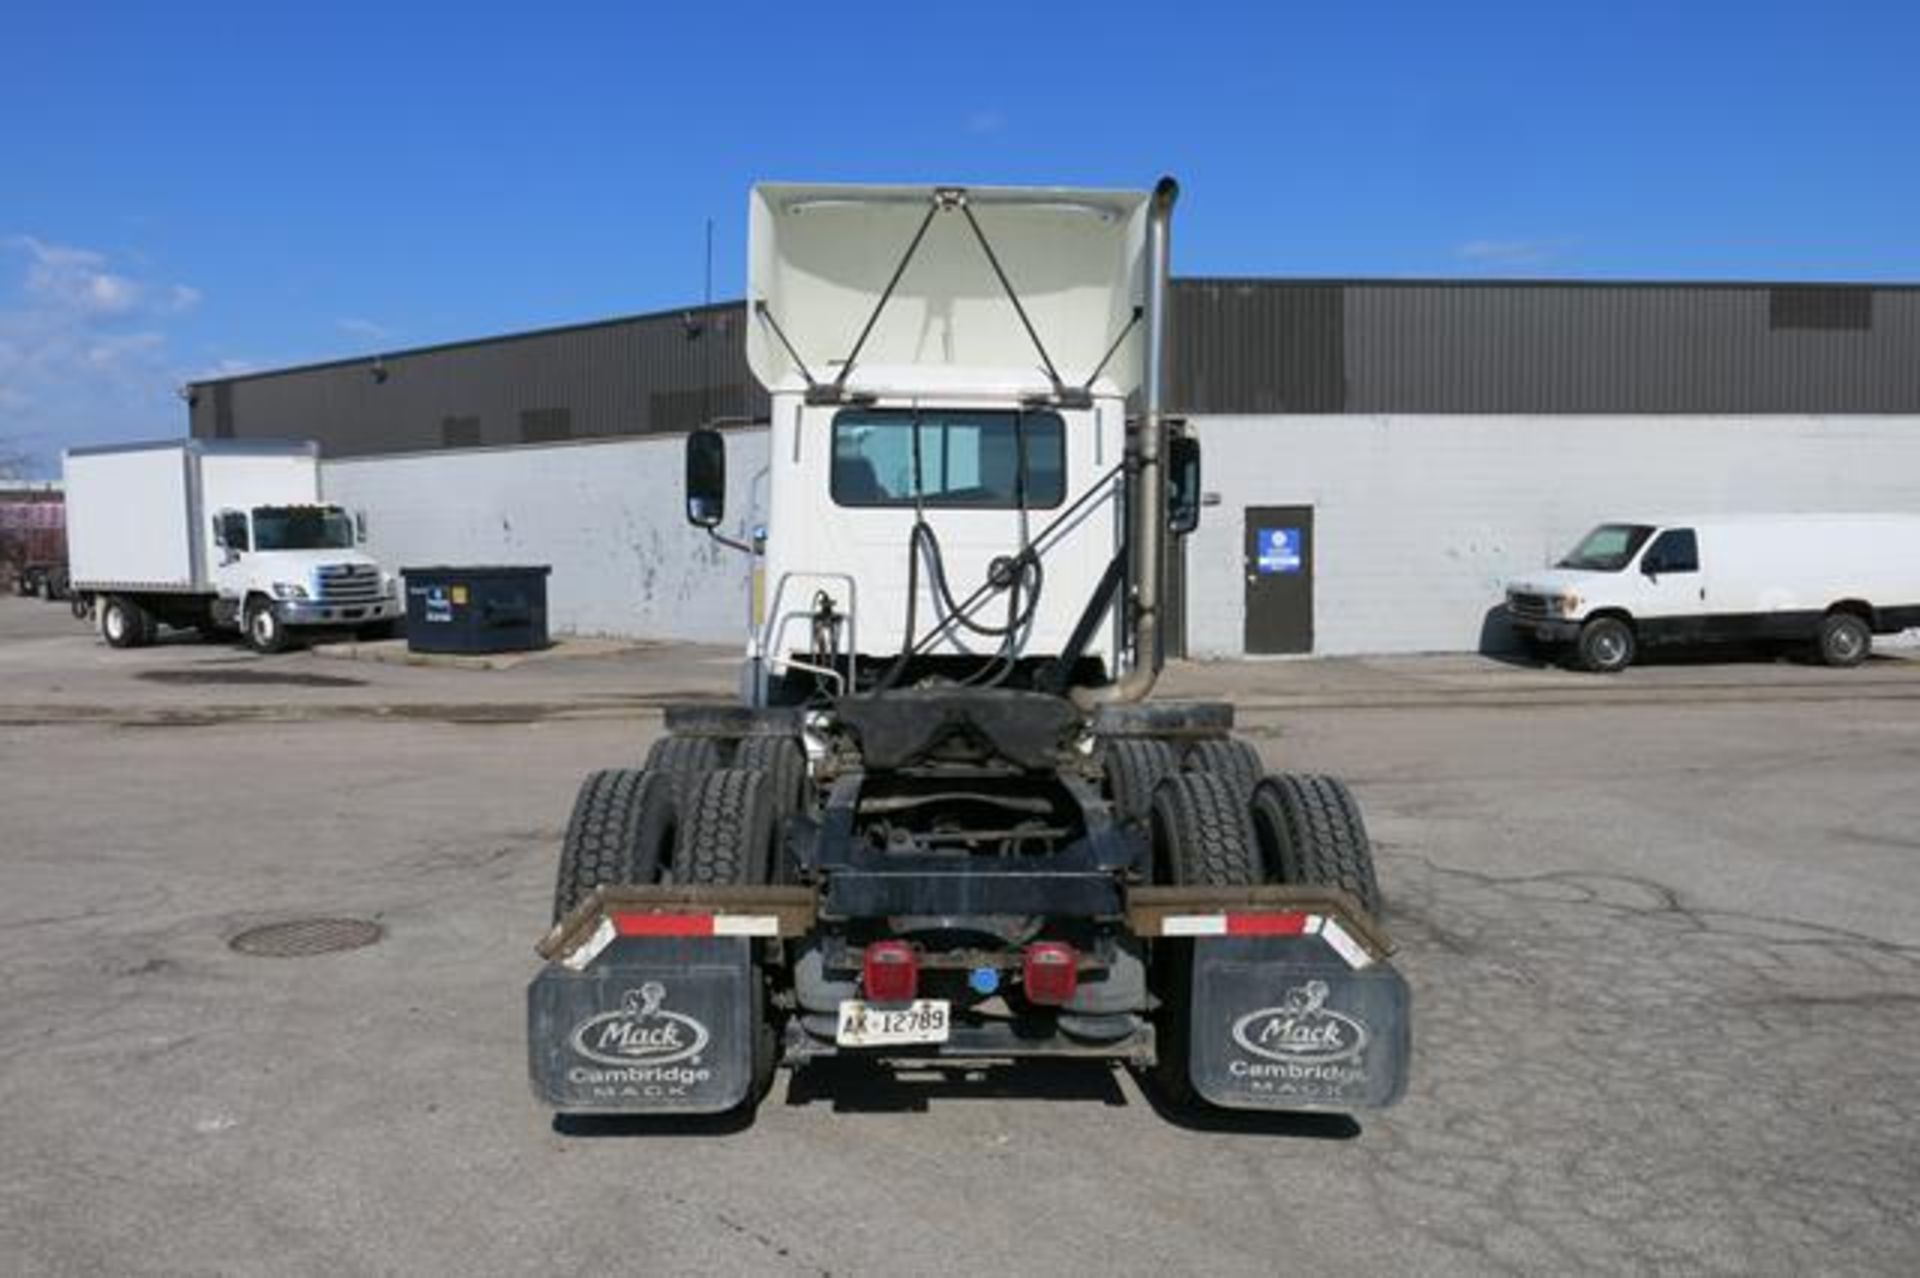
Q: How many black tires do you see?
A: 12